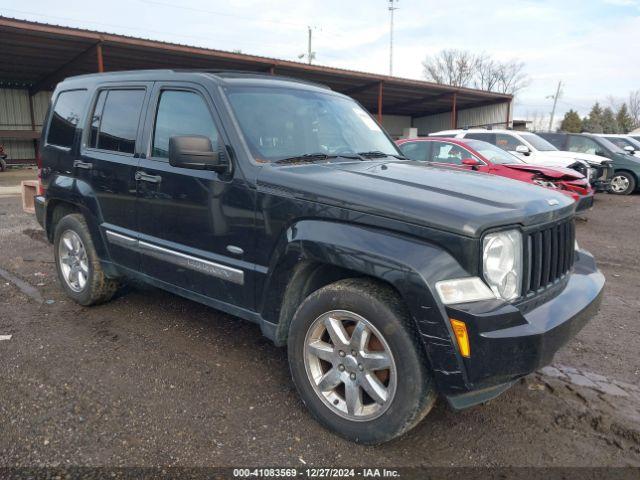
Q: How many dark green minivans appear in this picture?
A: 1